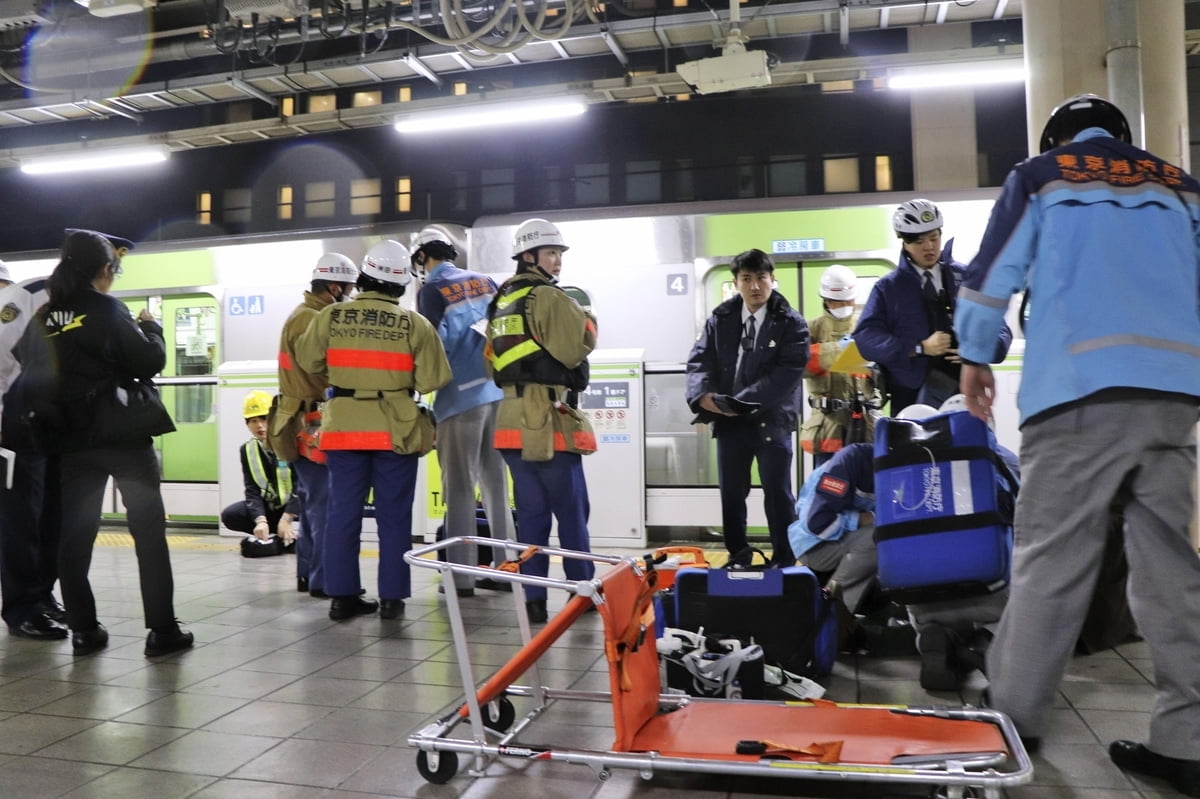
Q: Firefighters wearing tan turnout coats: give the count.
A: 4